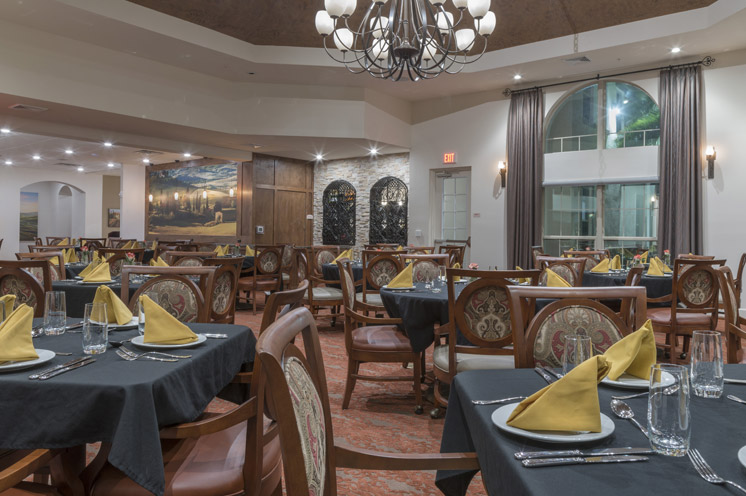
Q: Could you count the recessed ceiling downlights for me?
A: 13